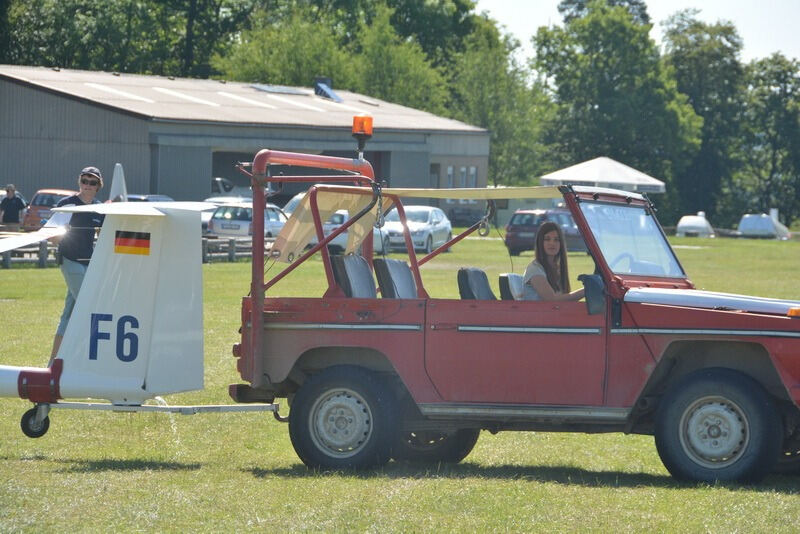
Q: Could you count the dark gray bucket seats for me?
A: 4